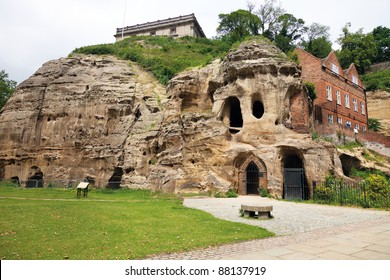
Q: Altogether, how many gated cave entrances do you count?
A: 2